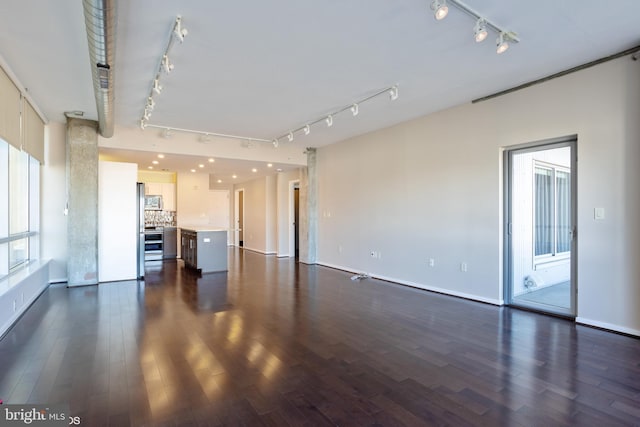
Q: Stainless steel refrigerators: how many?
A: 1